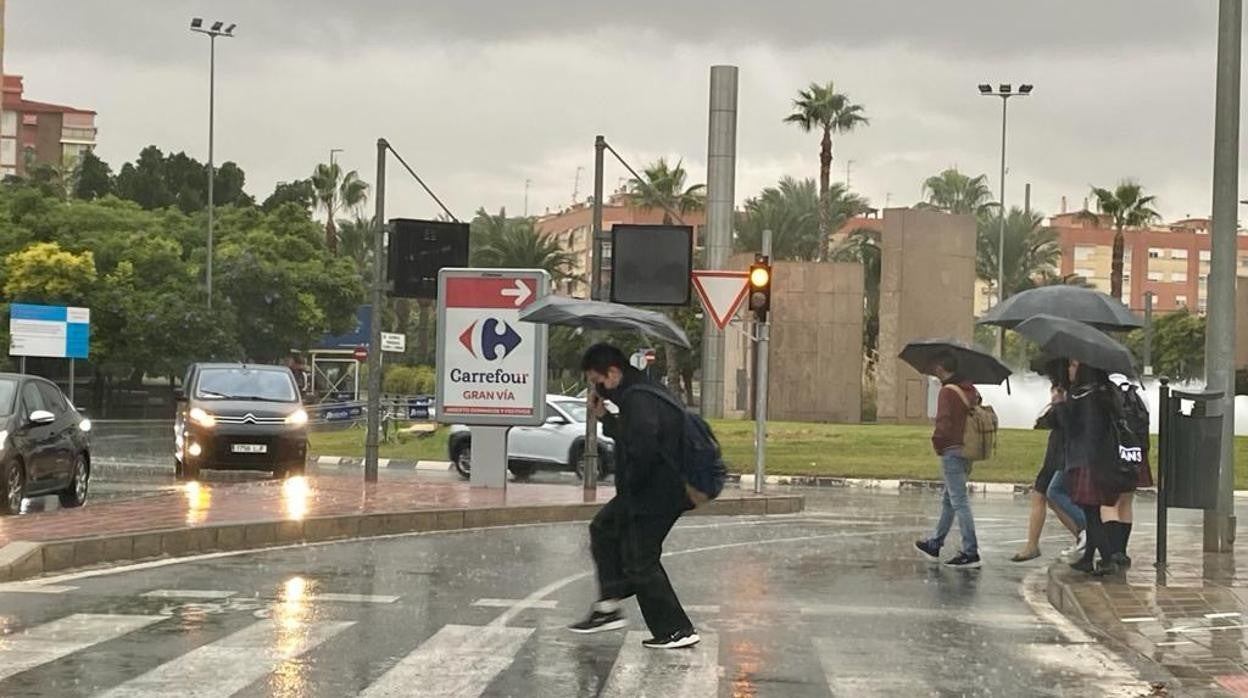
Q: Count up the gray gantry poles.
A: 2